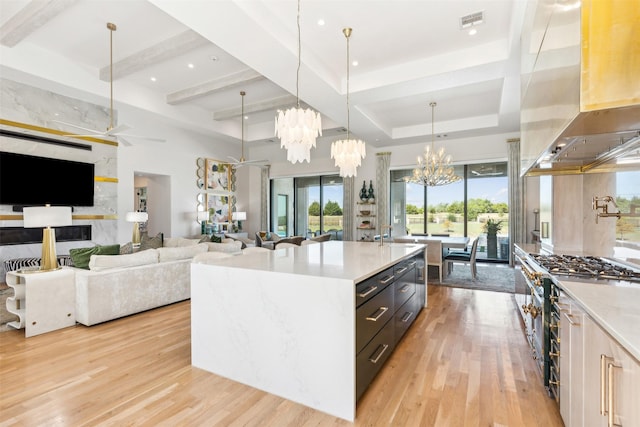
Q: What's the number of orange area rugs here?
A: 0